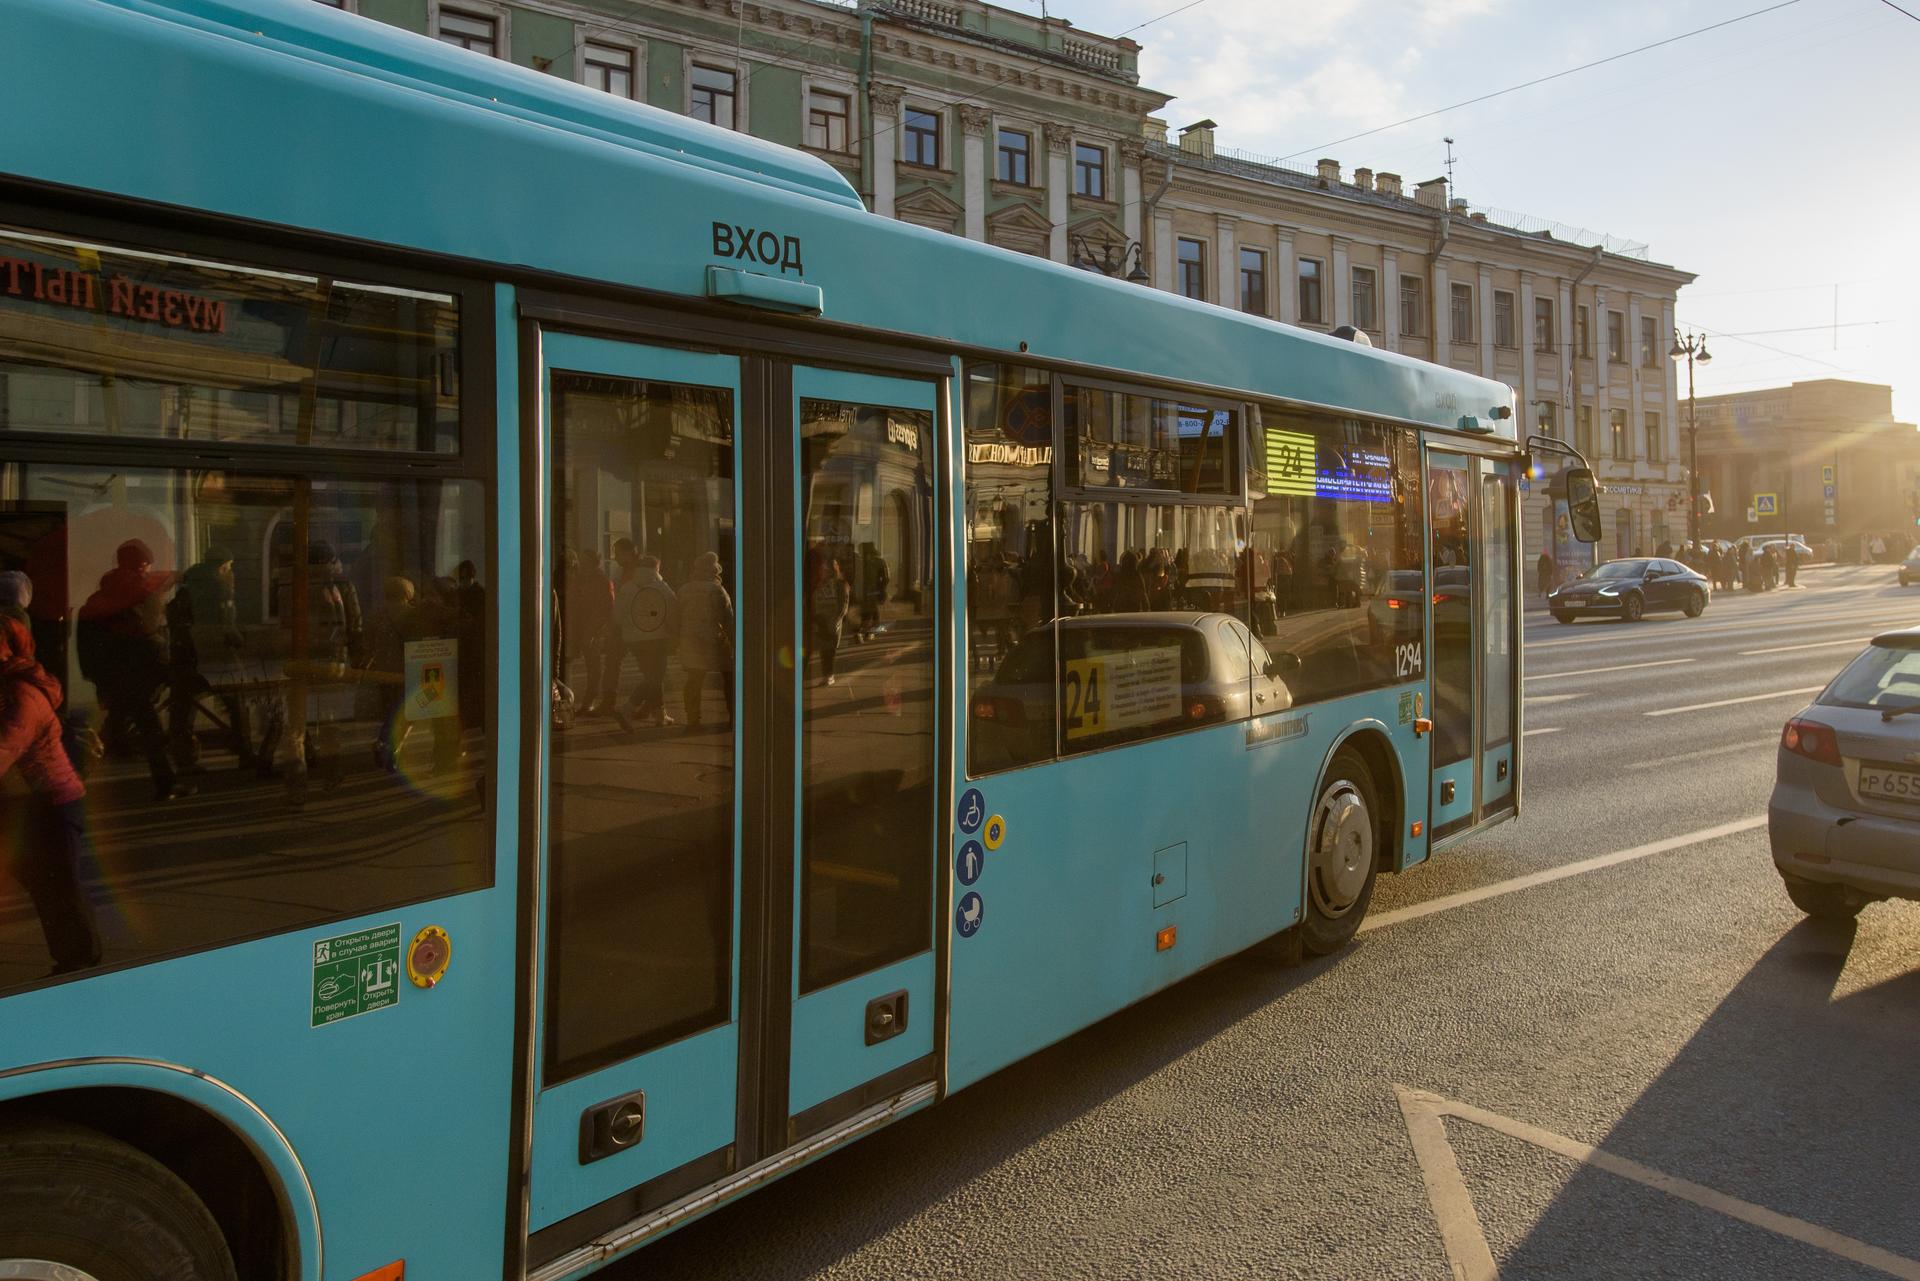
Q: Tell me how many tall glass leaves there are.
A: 4